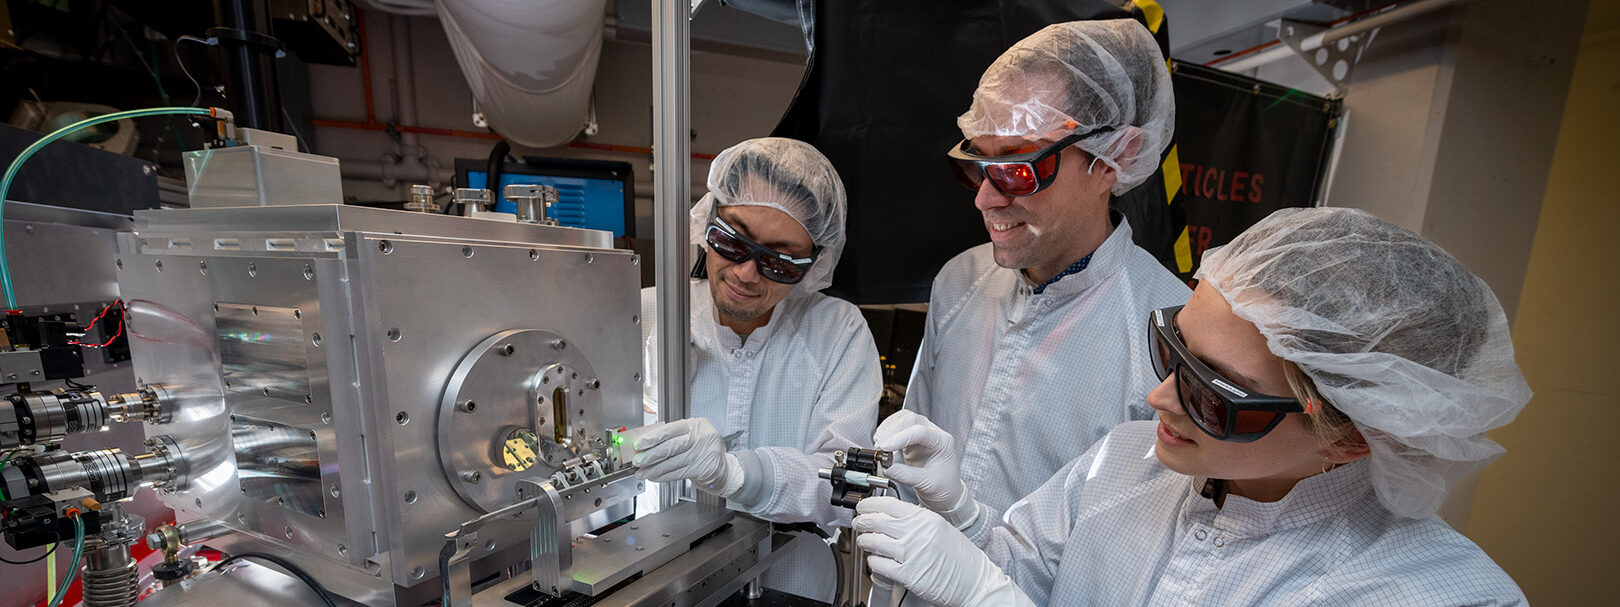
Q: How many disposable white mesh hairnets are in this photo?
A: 3